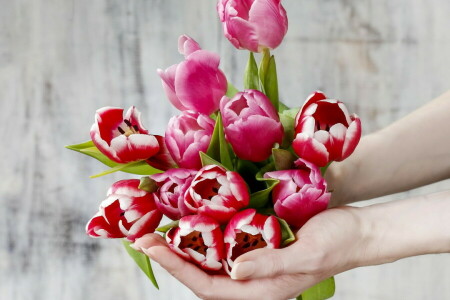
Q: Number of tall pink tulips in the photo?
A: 2